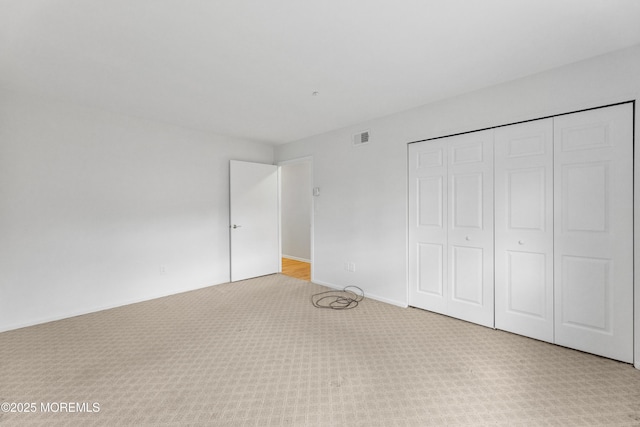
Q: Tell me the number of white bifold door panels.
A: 4